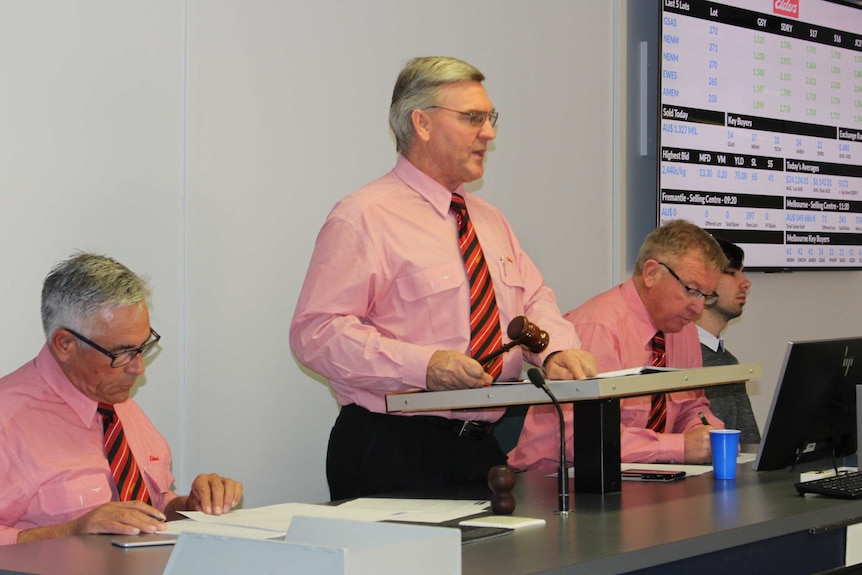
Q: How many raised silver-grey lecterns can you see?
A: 1